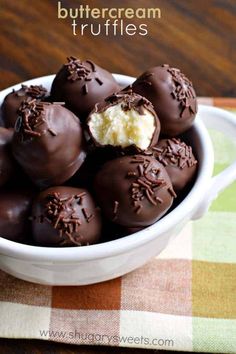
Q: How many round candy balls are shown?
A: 10